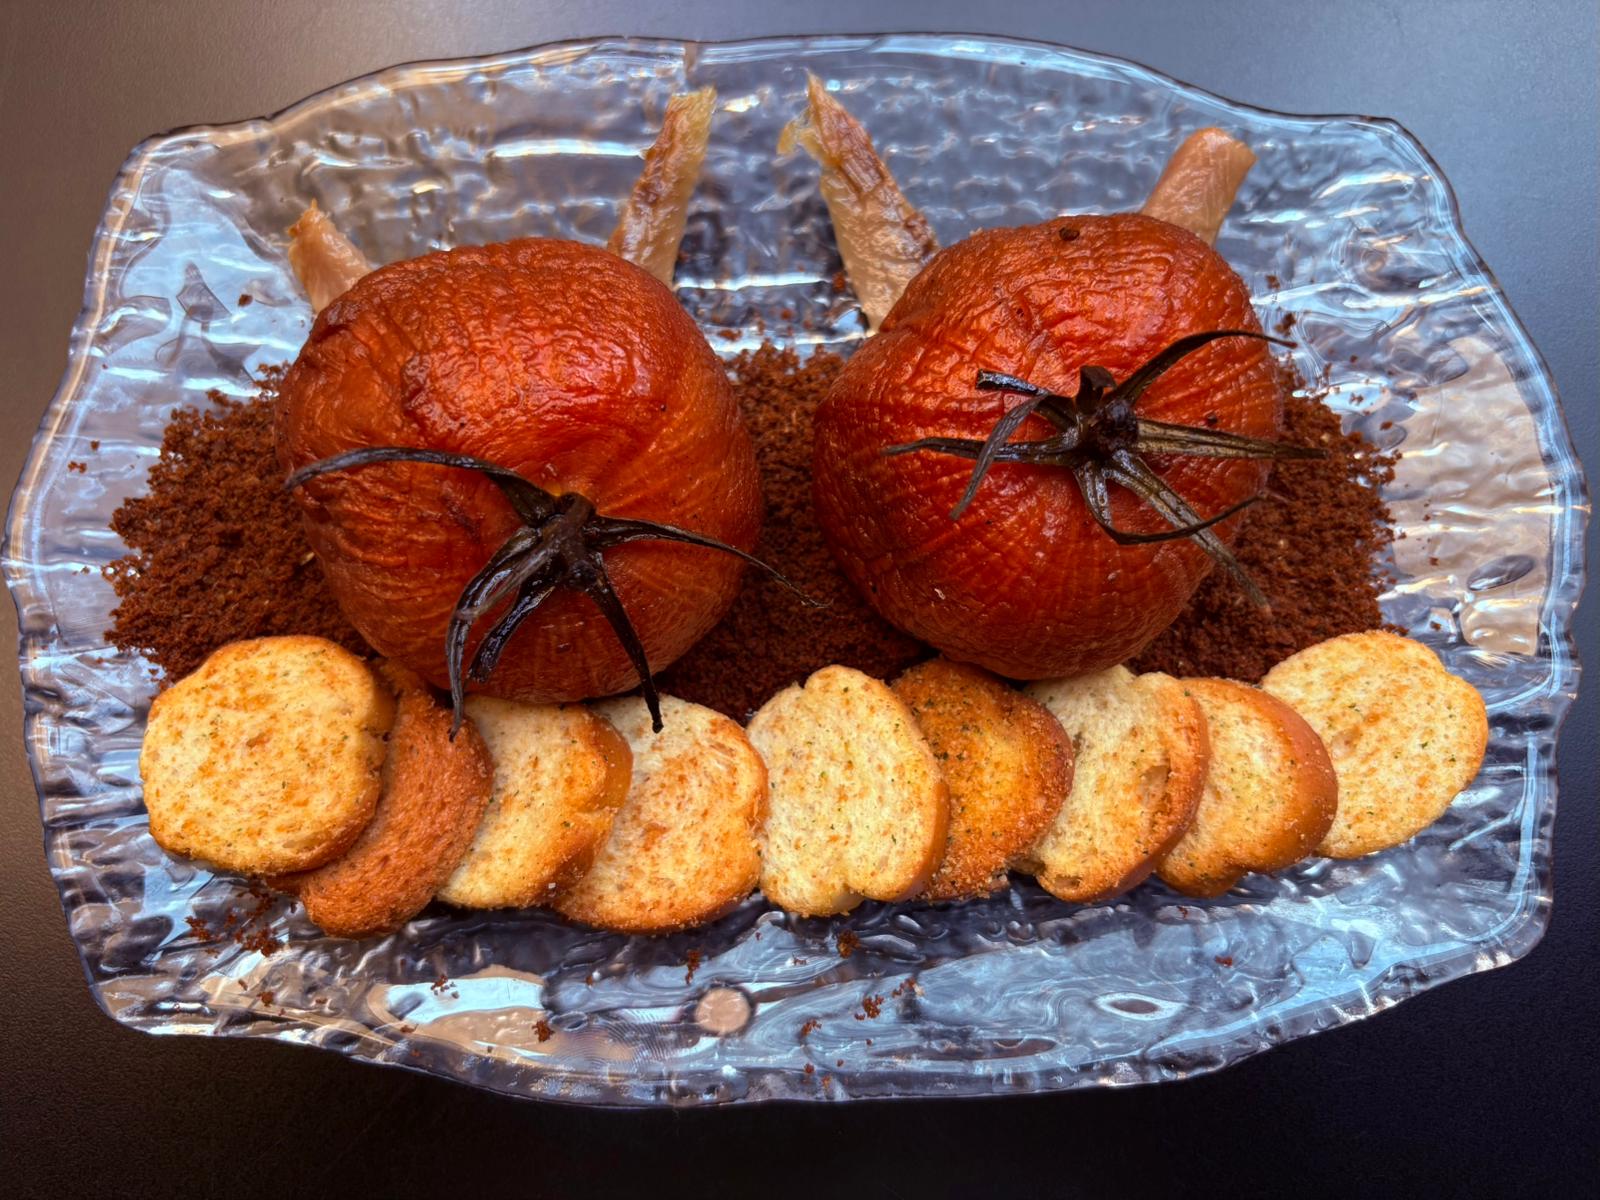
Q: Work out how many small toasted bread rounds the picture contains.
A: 9